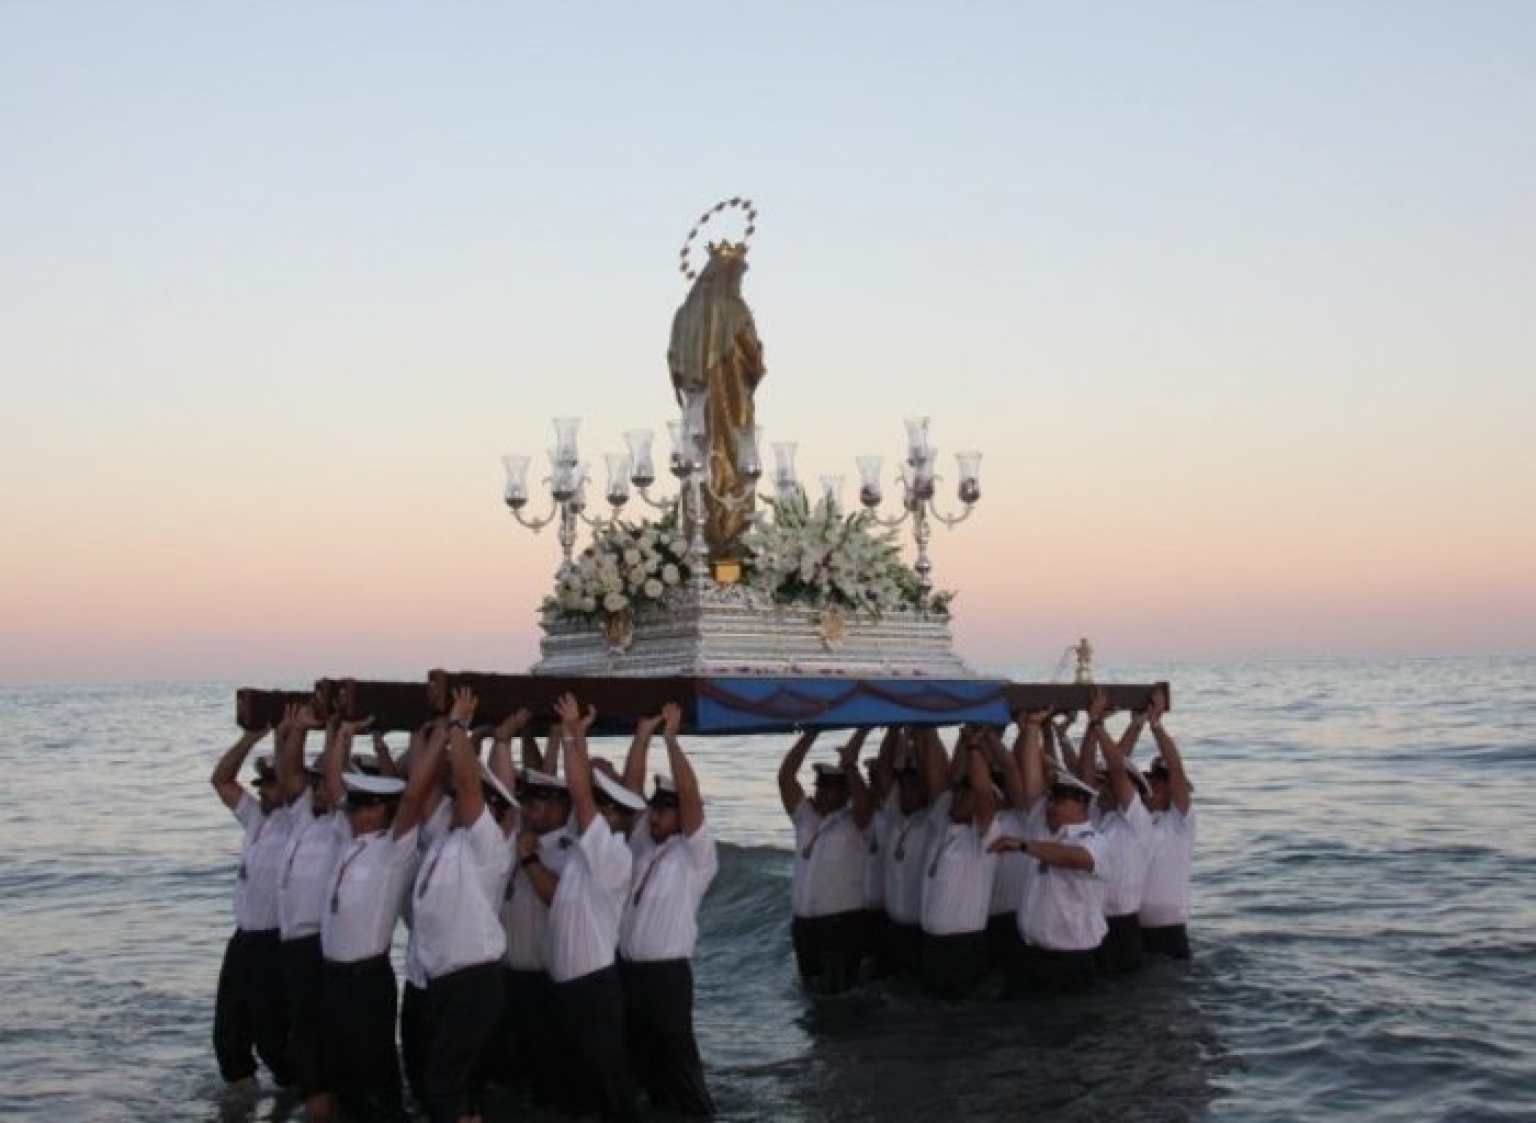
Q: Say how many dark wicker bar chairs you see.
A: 0